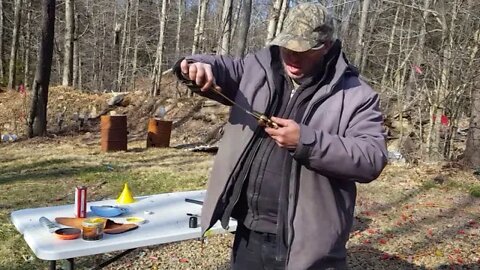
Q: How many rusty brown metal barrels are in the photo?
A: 2